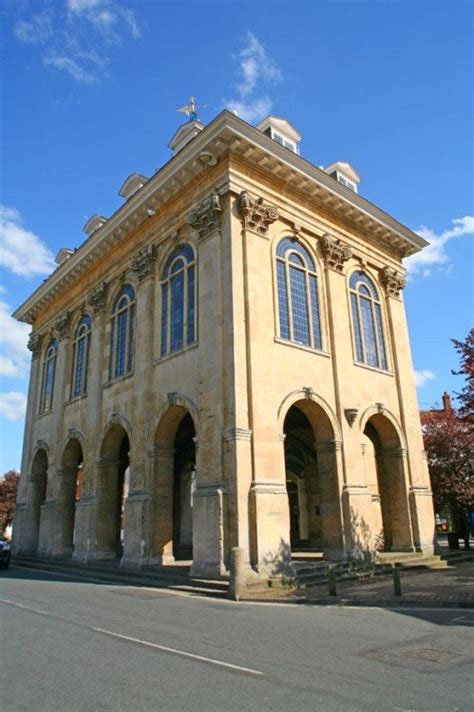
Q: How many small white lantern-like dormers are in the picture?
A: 6